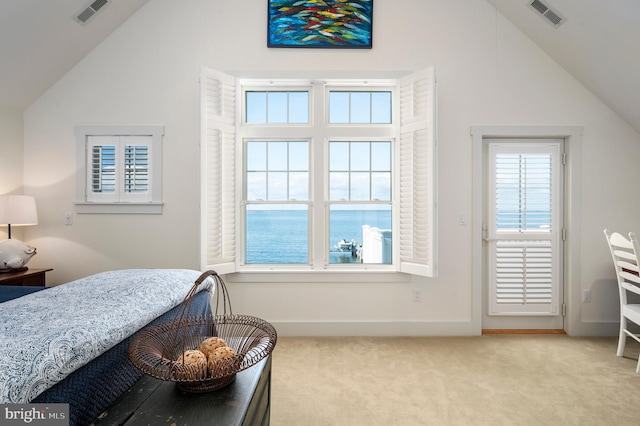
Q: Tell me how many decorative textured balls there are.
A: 3